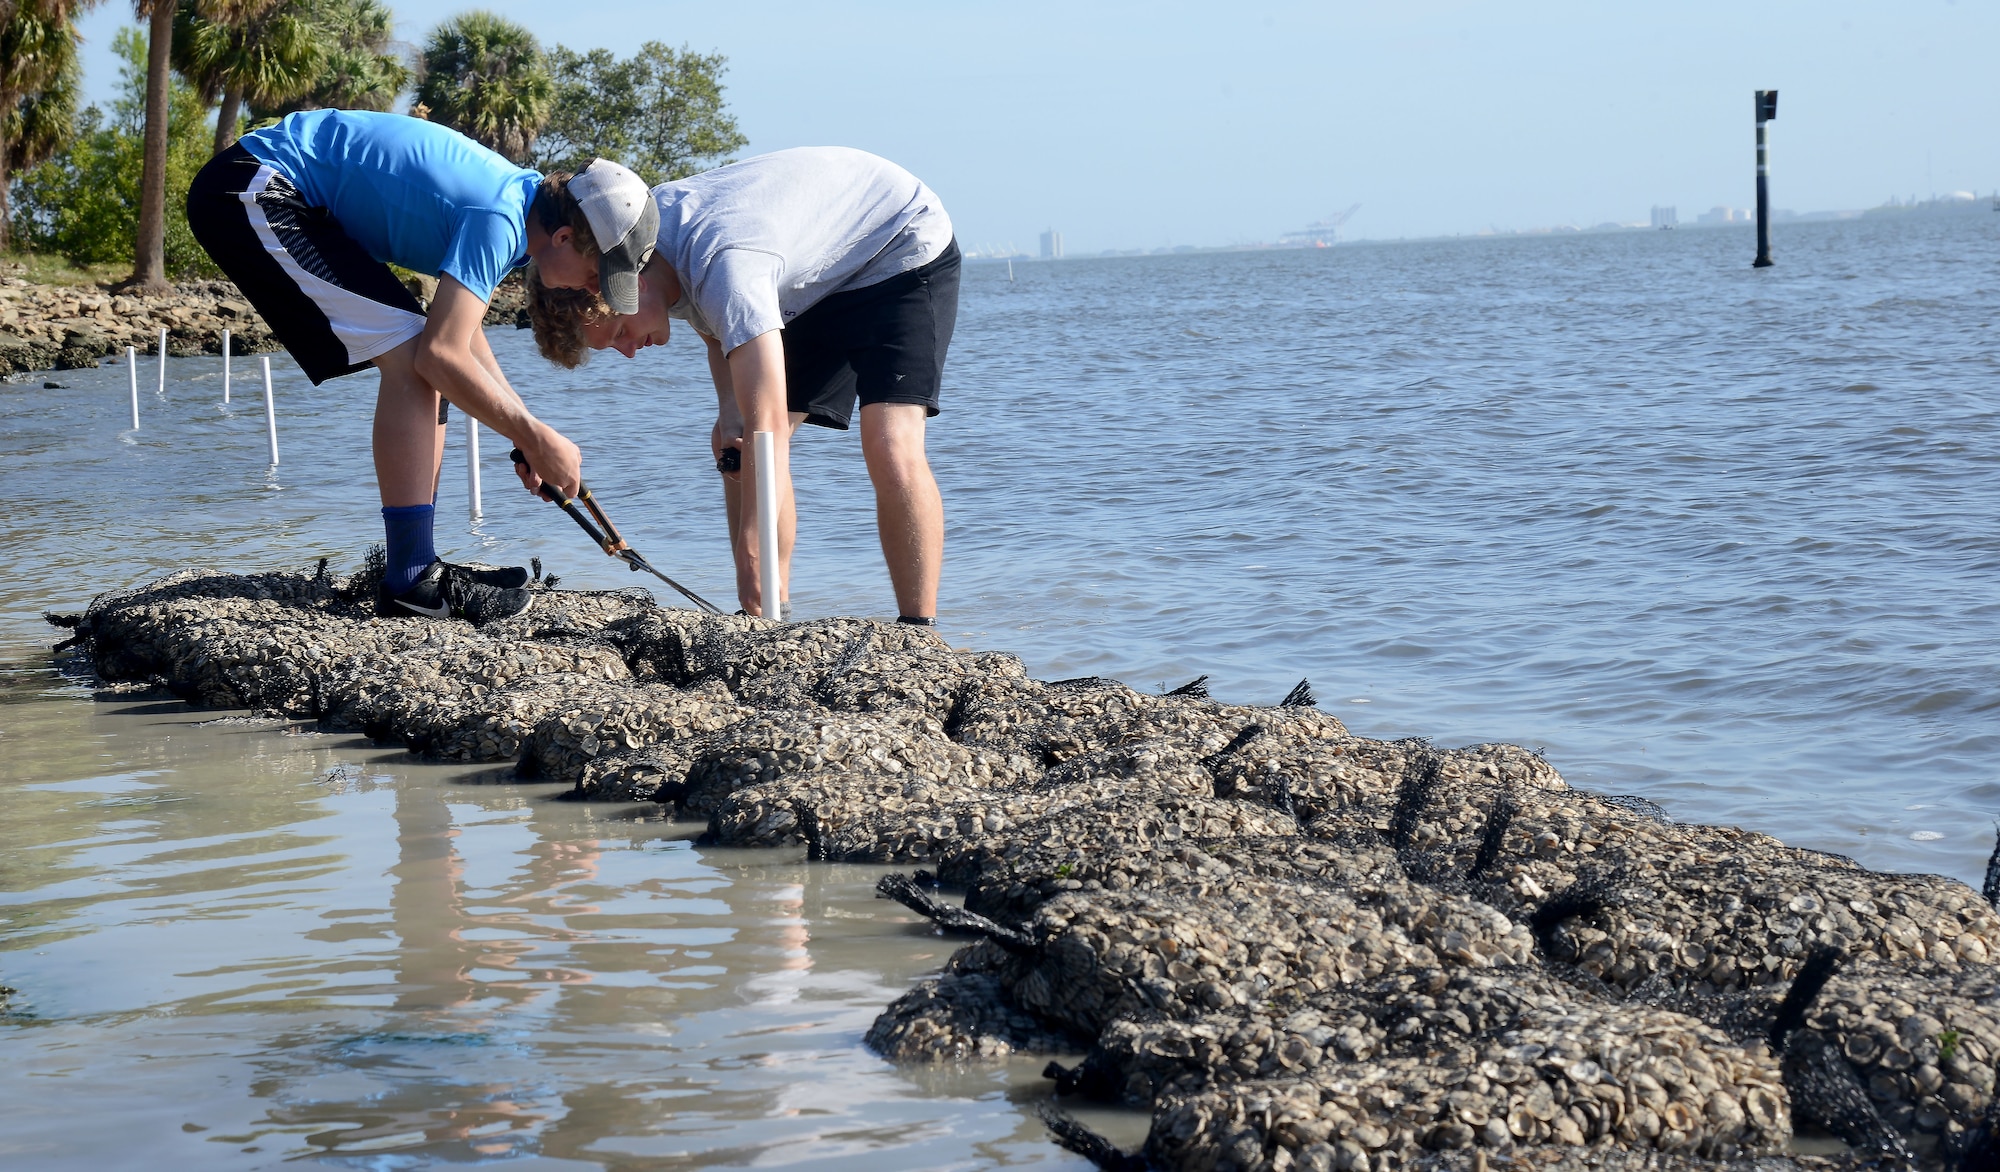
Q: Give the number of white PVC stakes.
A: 6